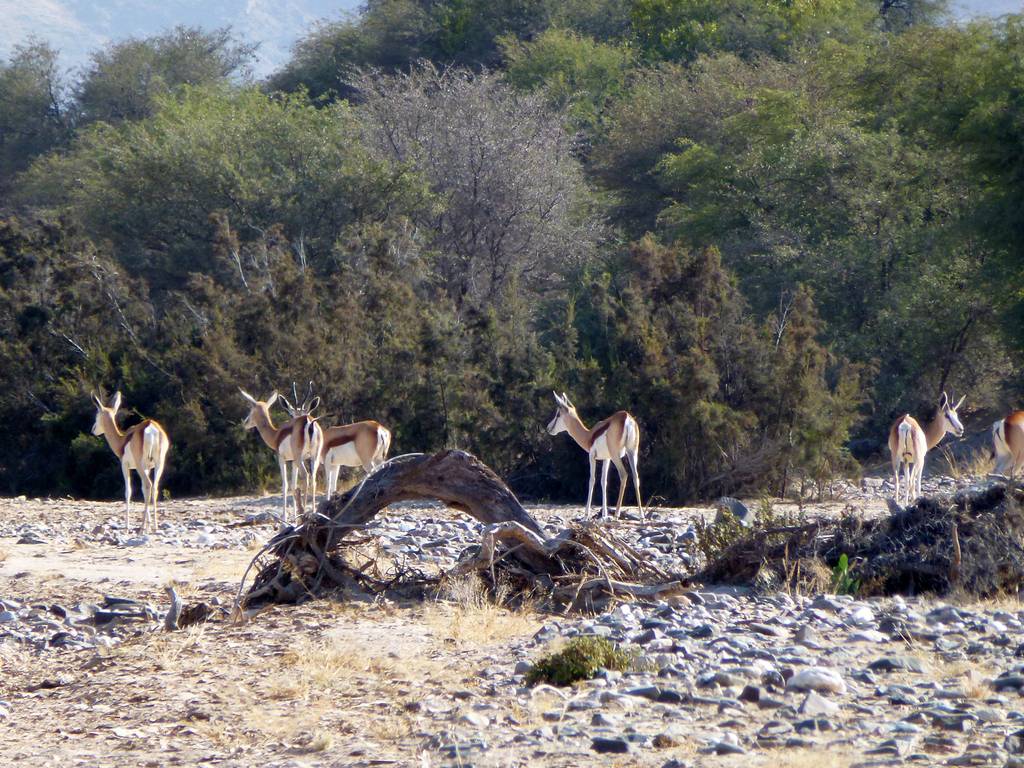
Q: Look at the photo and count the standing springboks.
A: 6